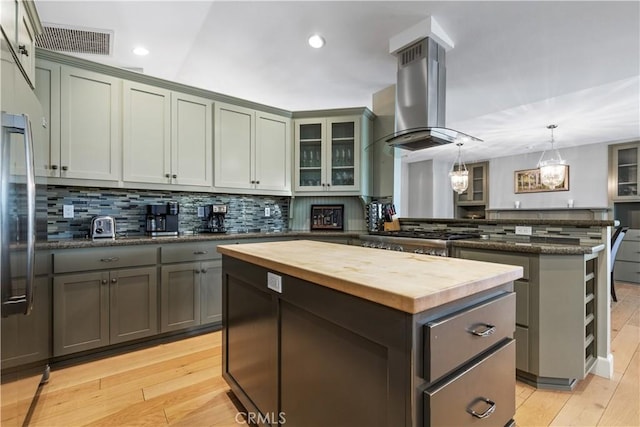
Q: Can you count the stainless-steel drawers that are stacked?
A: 2